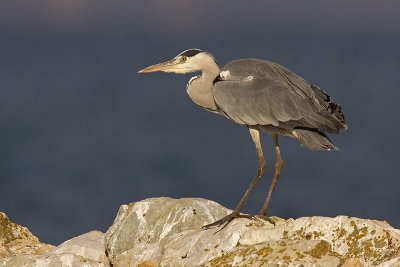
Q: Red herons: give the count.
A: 0